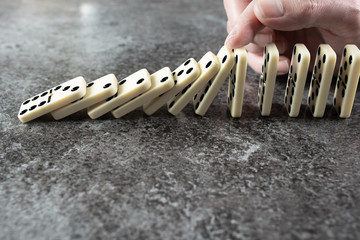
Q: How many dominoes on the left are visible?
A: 7